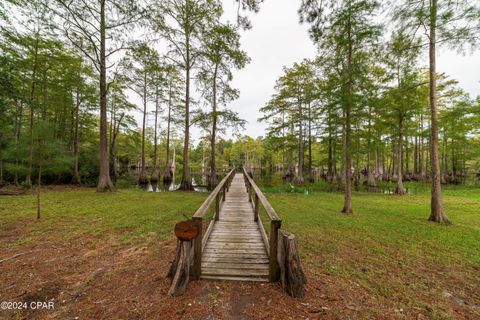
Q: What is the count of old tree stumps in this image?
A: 2